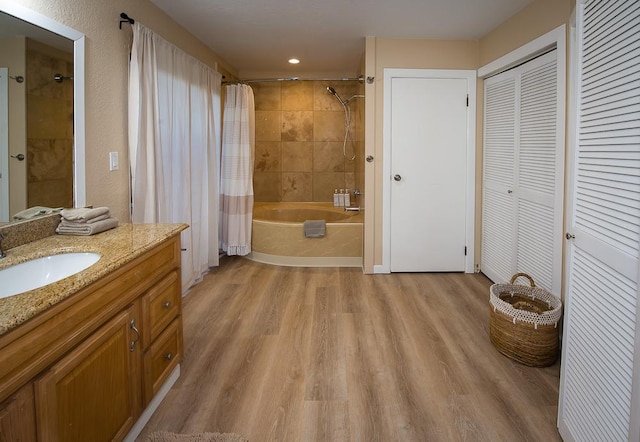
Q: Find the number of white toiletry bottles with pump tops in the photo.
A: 3